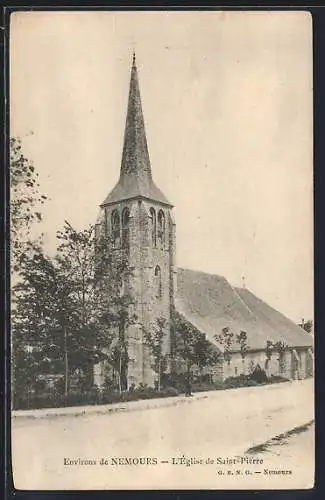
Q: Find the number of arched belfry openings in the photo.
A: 4